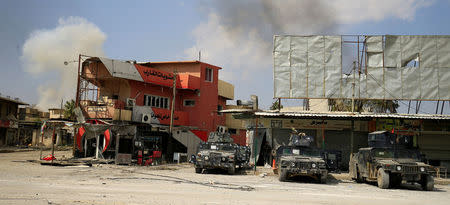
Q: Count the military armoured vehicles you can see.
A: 3